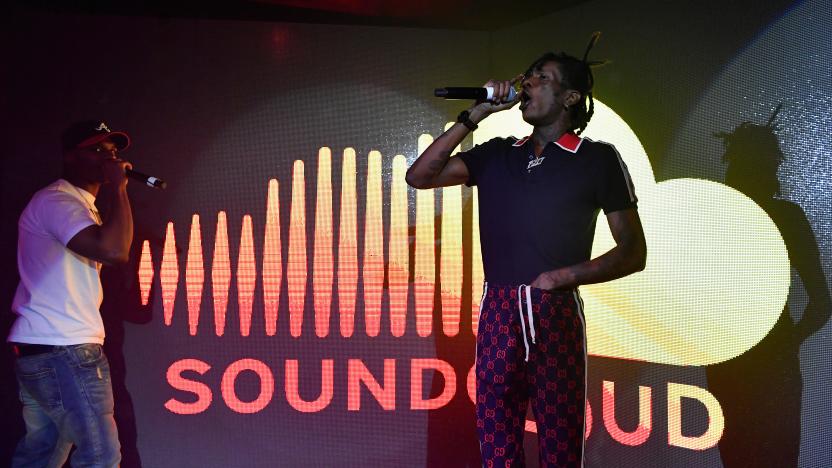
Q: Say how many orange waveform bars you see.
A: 13